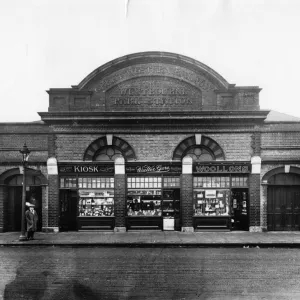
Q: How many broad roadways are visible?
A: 1